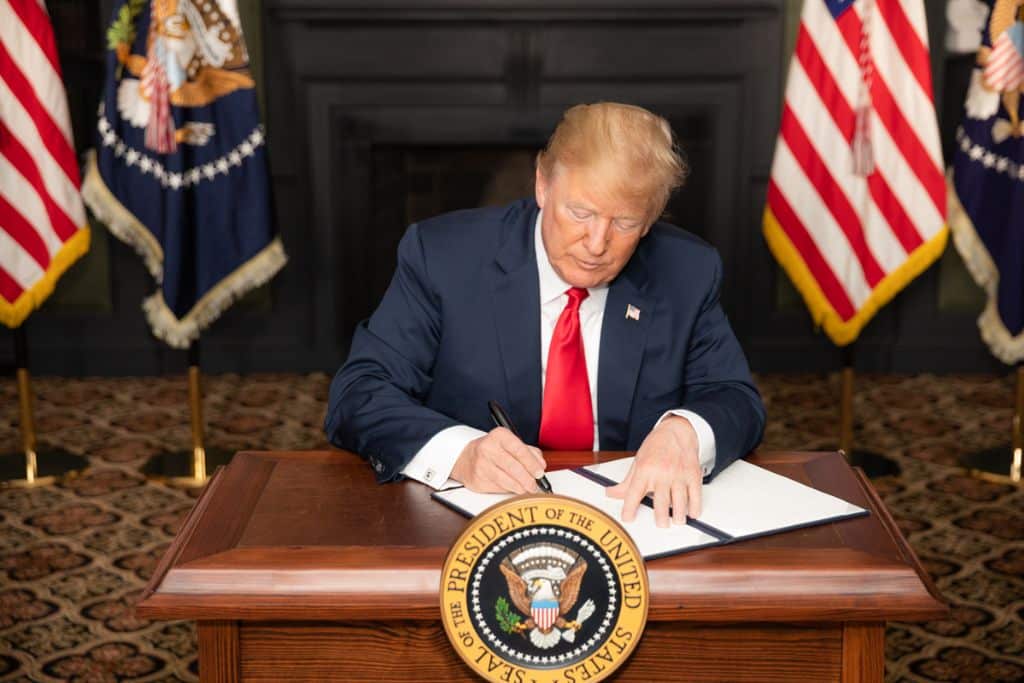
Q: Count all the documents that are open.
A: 1